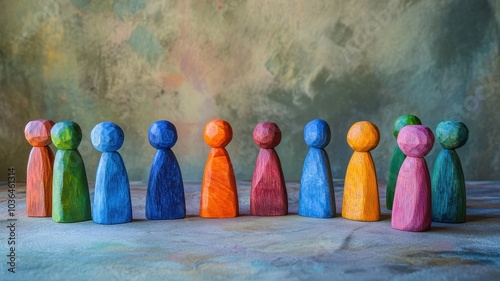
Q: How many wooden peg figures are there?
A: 11